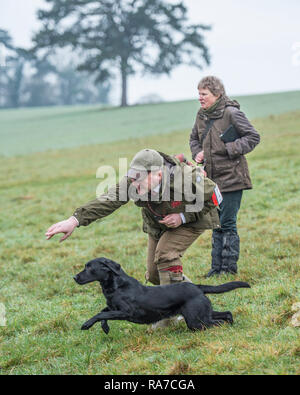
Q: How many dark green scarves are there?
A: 1